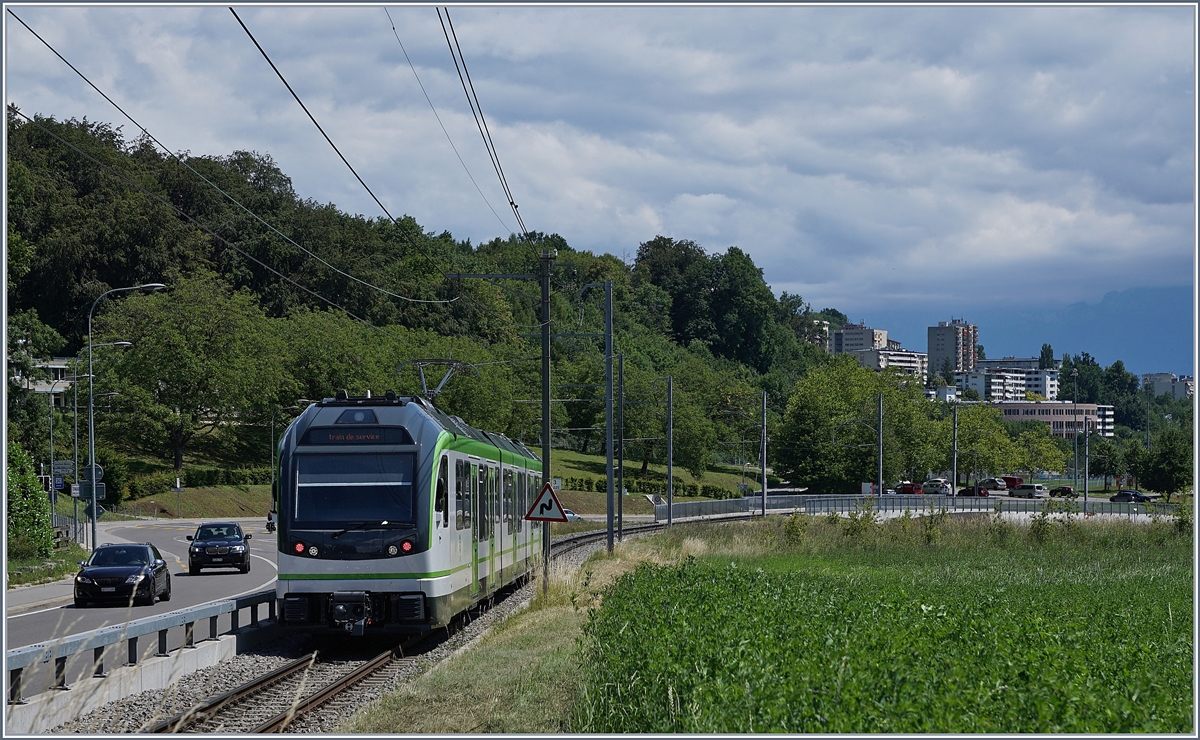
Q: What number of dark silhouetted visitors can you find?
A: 0